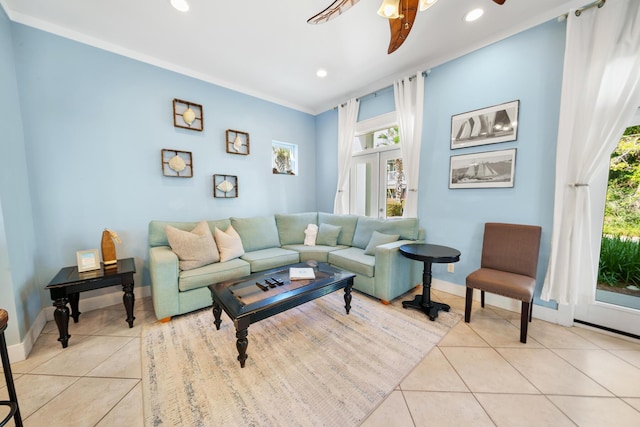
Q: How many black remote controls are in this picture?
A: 3